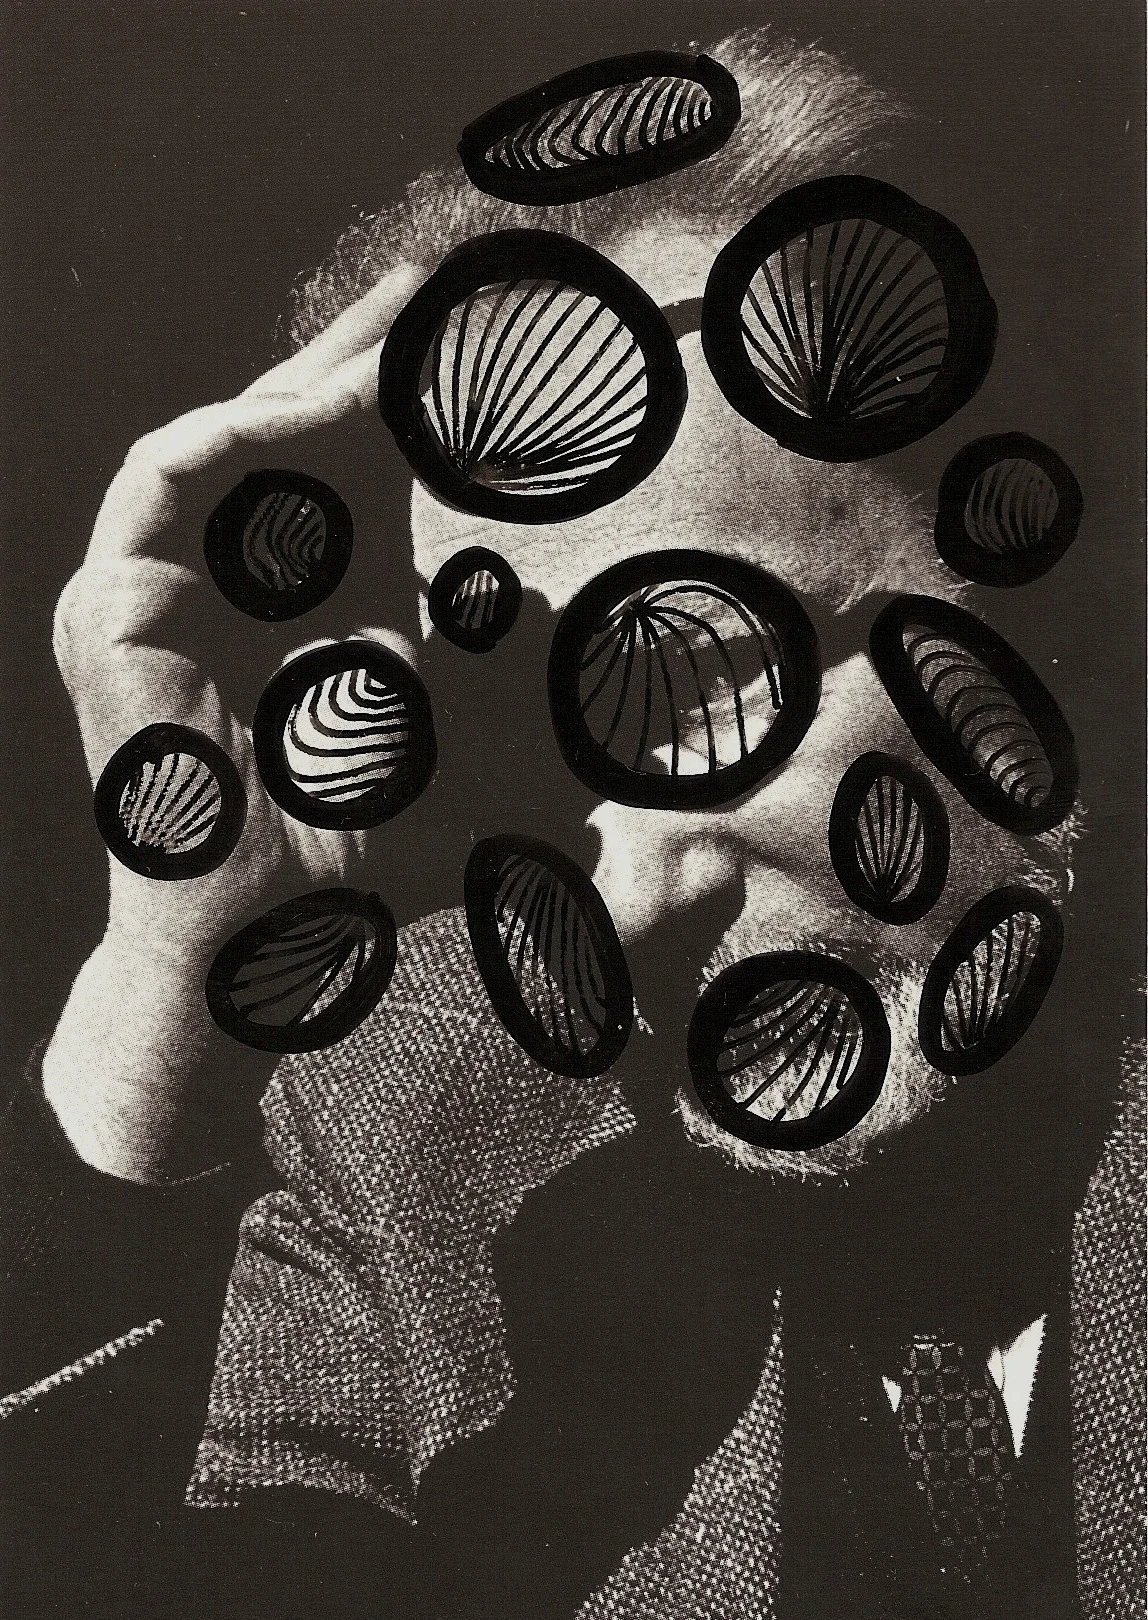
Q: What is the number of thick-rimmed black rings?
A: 15